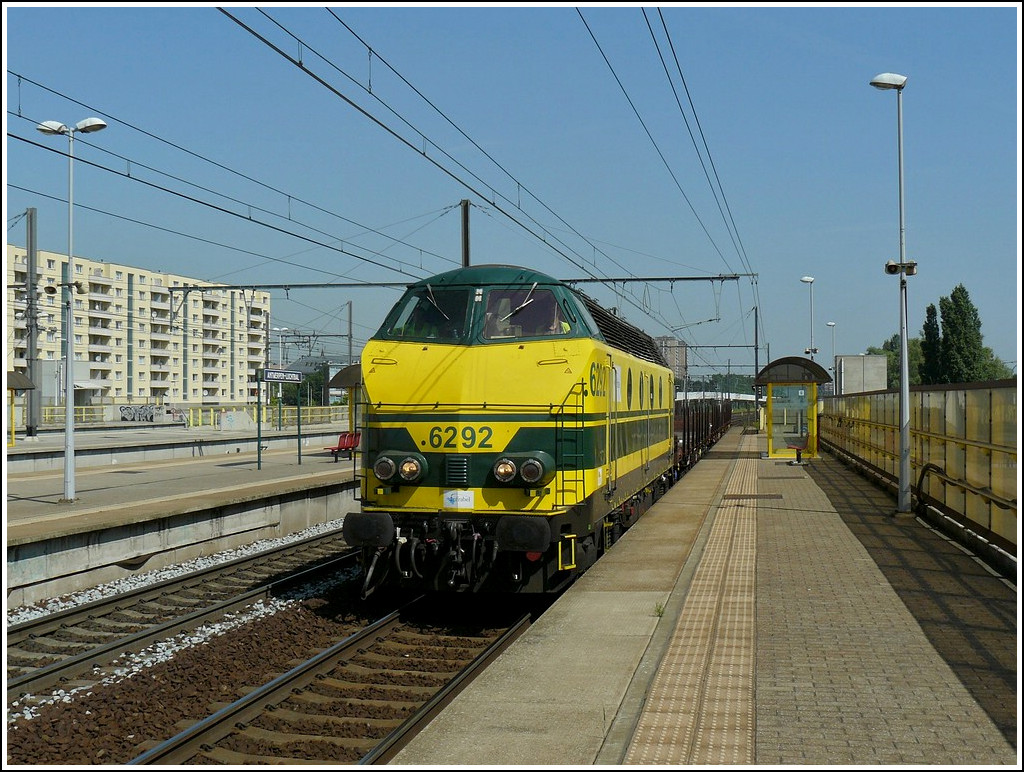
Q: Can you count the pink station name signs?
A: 0